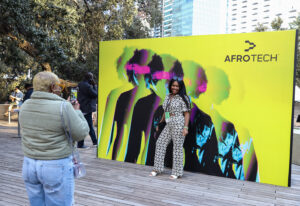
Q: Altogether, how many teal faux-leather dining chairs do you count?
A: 0